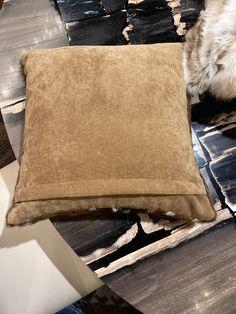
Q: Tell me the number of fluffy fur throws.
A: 1